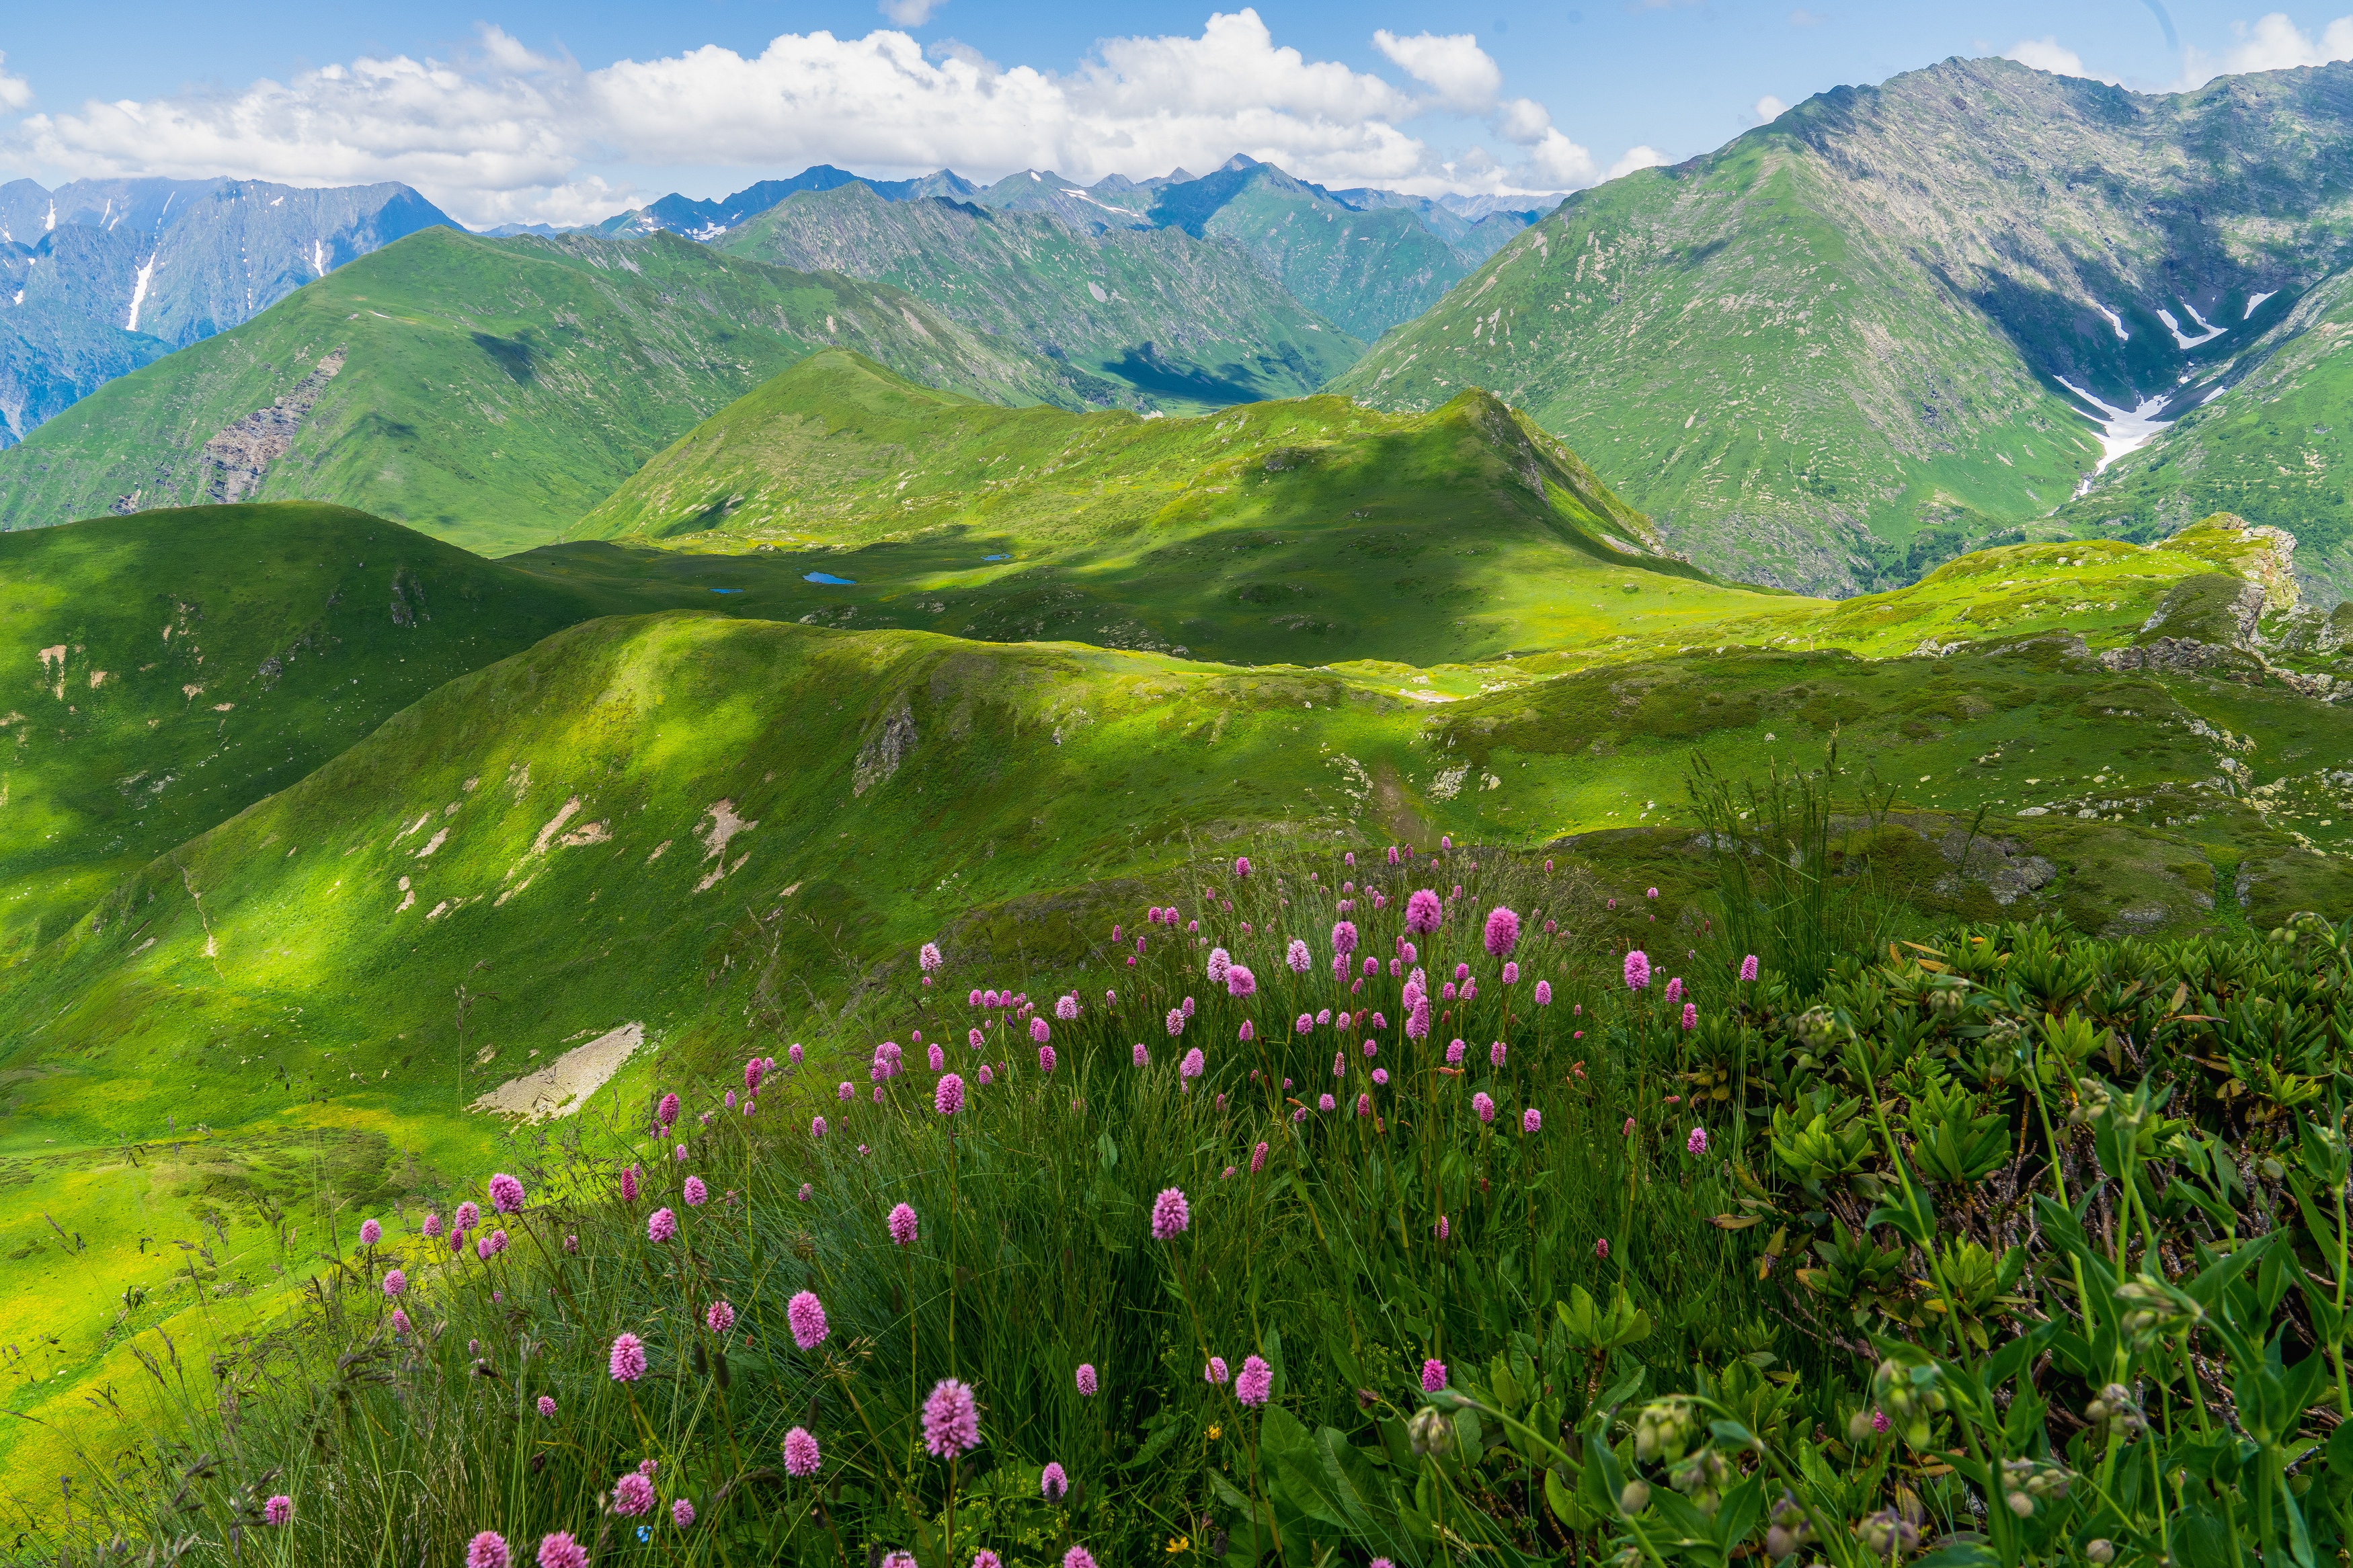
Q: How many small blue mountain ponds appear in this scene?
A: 3